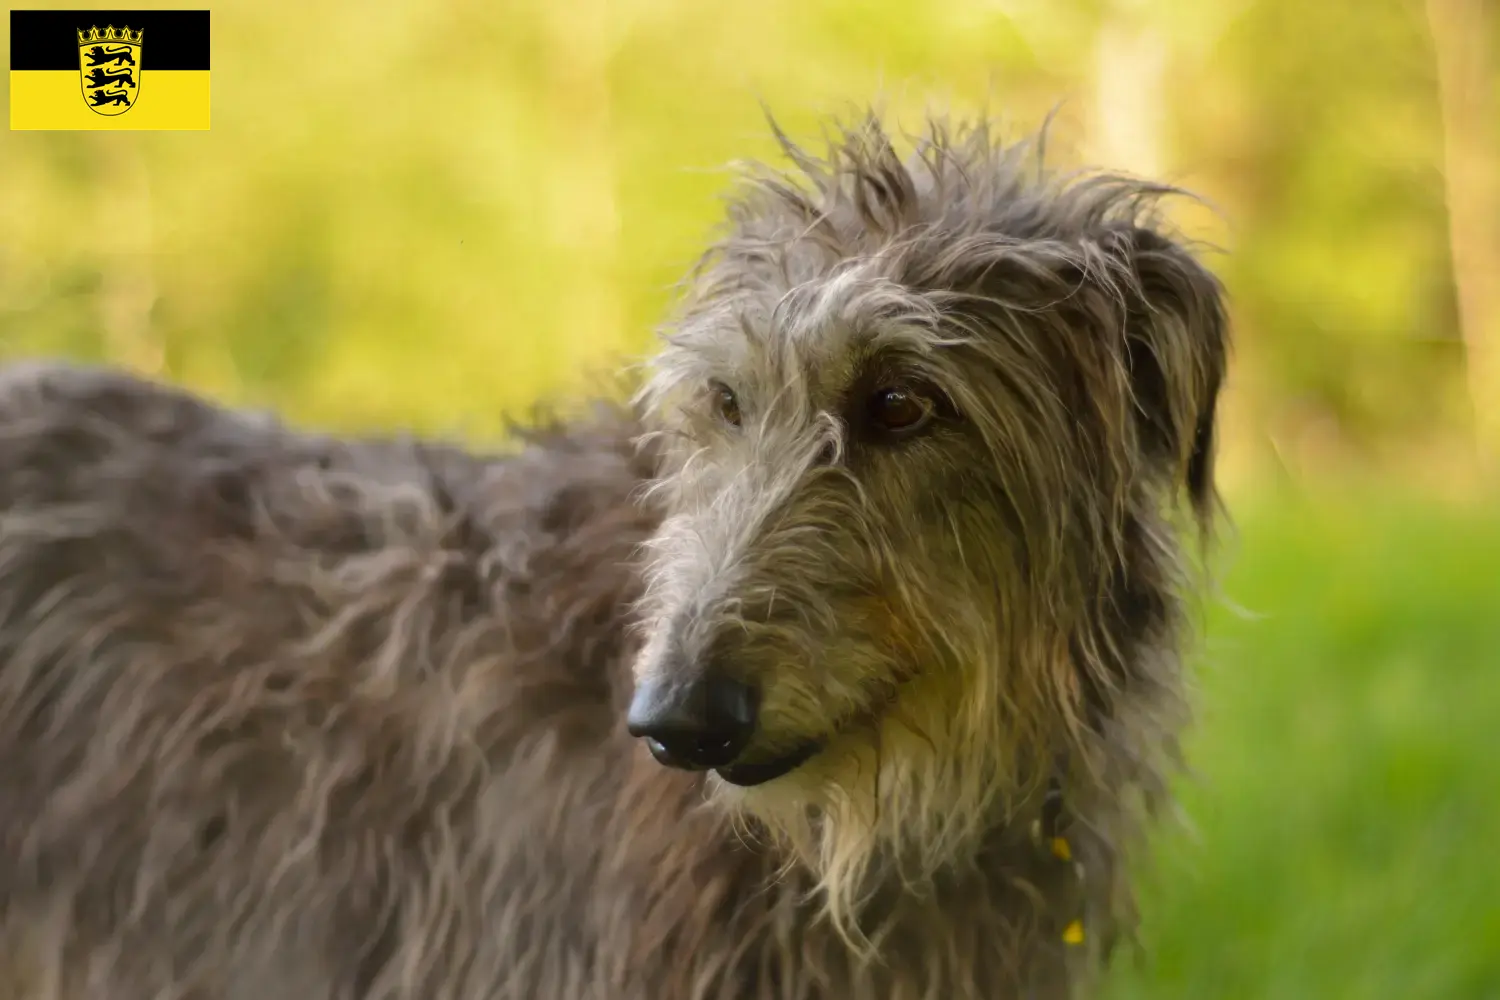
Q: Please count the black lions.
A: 3